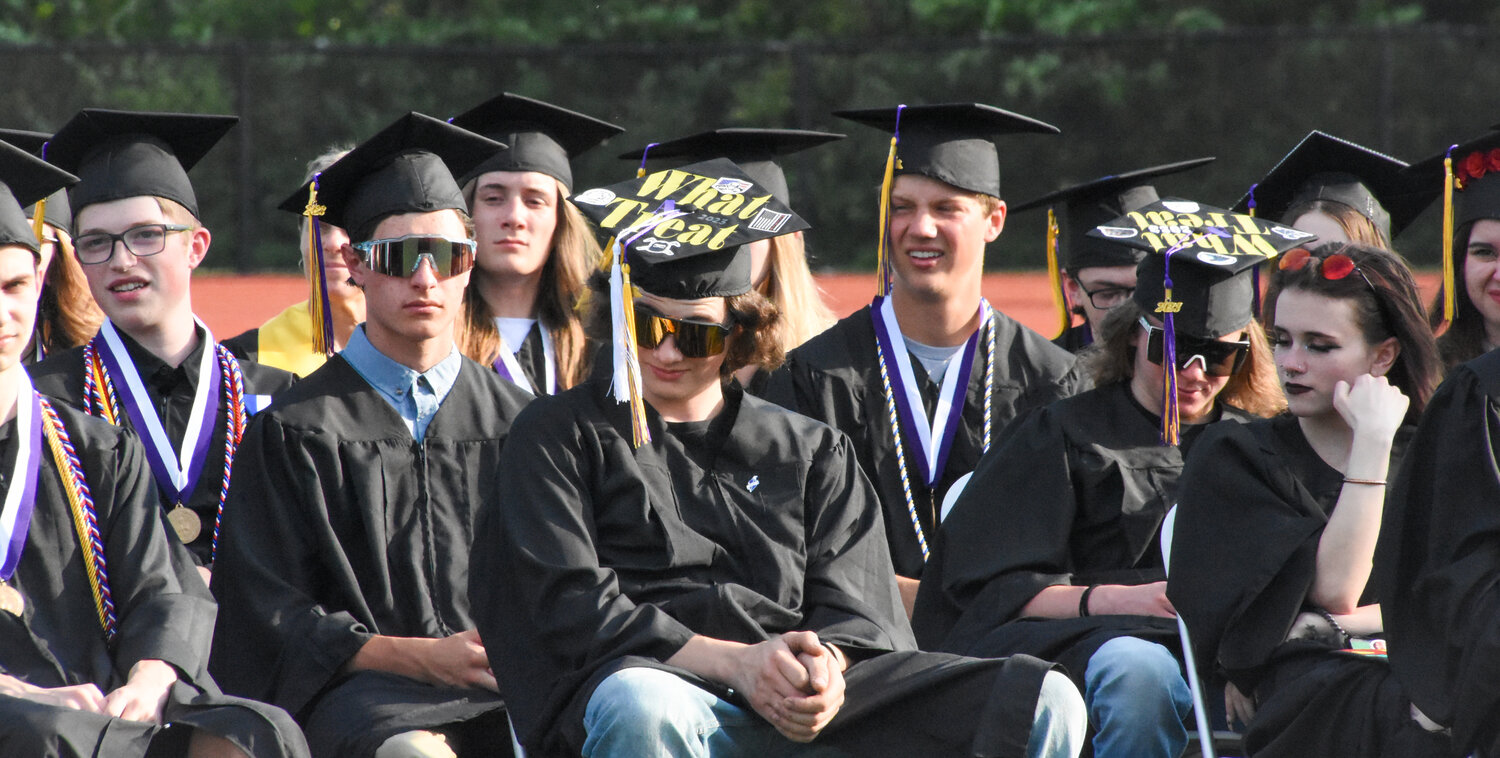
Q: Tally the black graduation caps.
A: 12